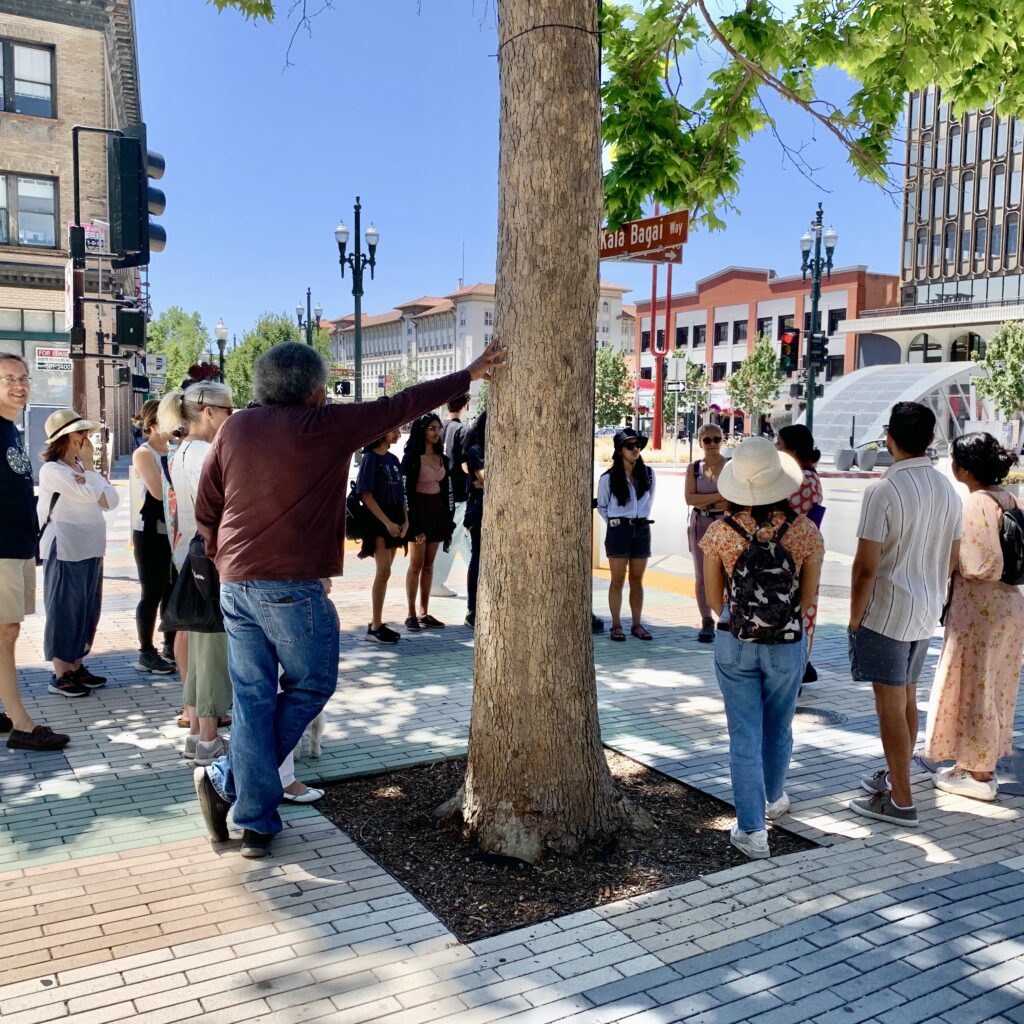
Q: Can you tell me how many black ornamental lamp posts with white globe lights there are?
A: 4